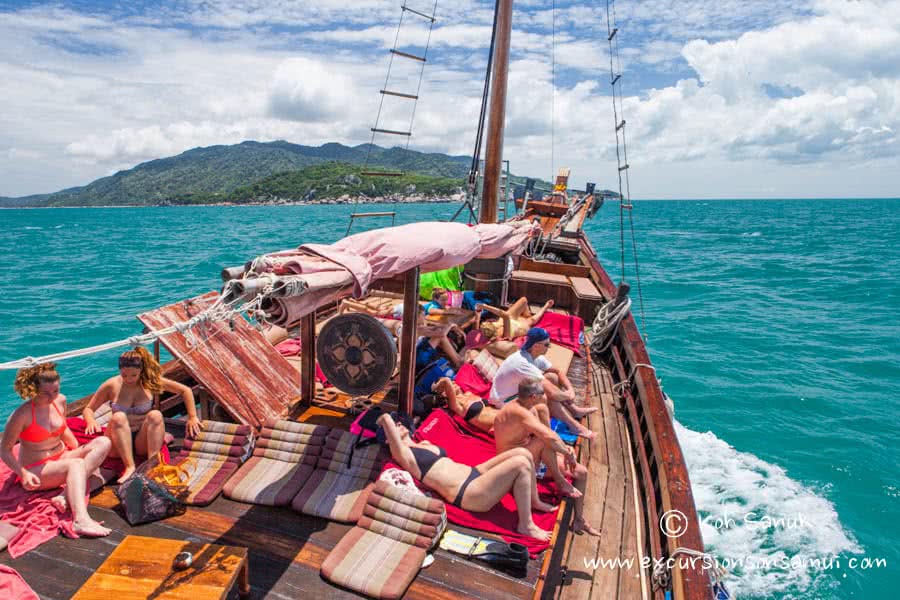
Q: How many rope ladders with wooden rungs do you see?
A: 2